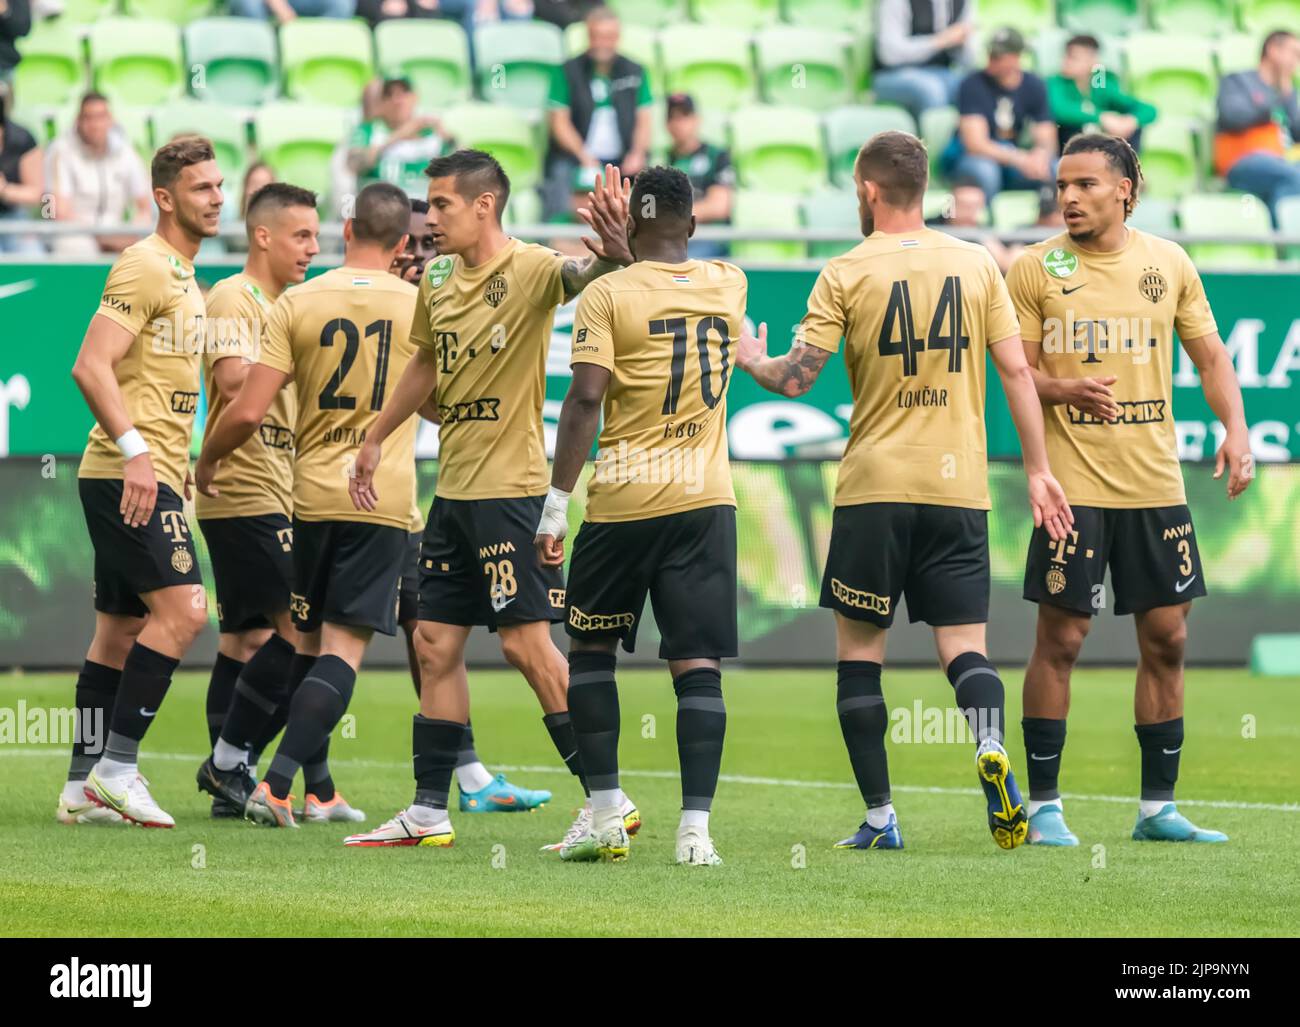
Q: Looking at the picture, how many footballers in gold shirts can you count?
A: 8